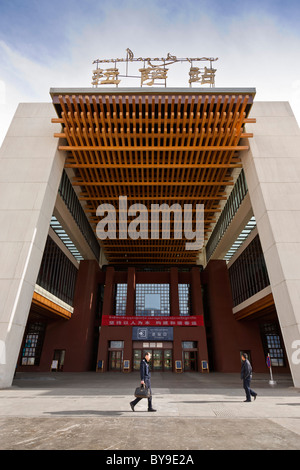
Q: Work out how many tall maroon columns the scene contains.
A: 4